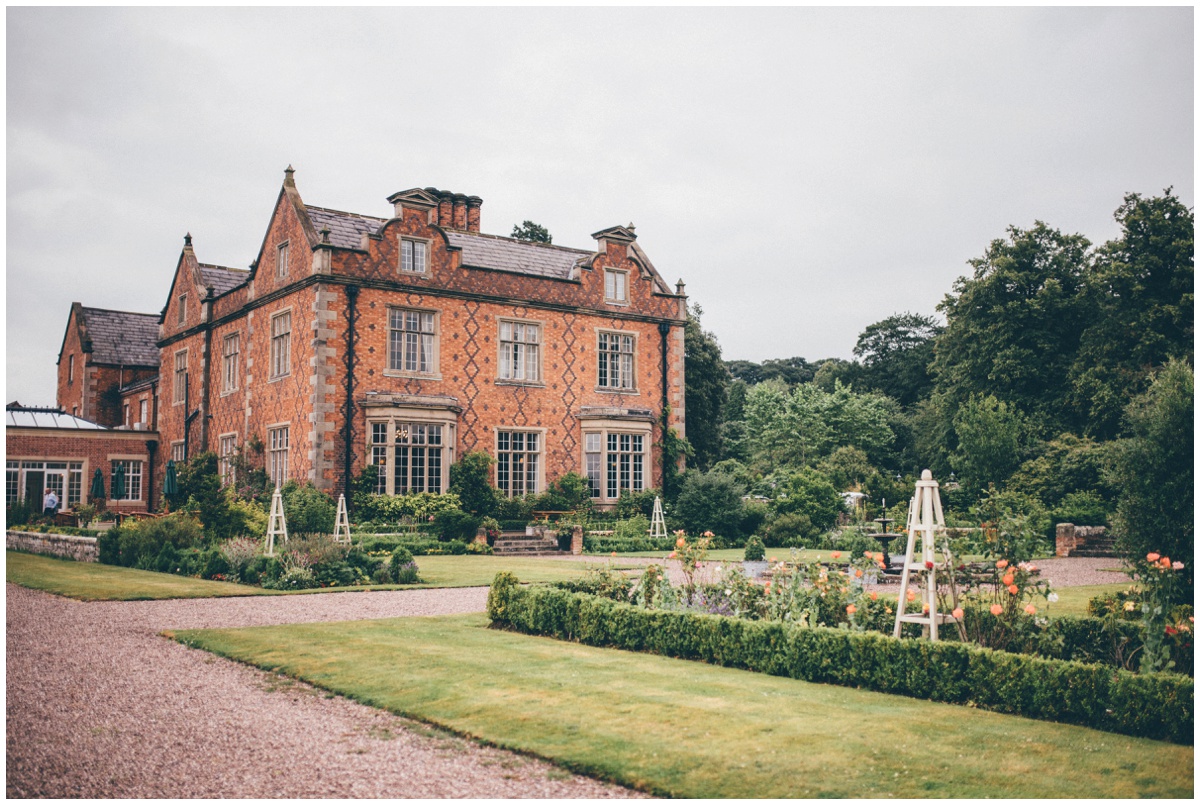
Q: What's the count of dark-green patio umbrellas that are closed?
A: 3